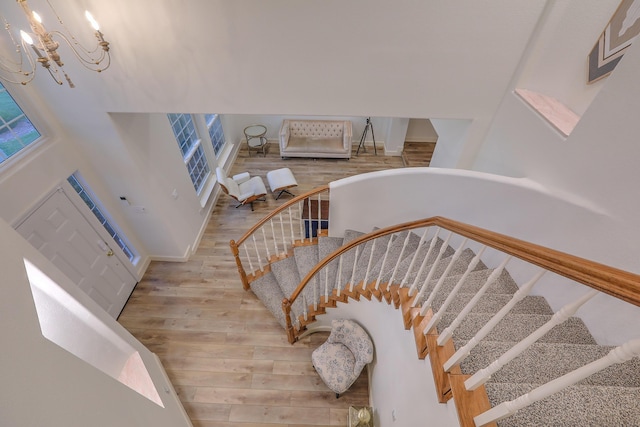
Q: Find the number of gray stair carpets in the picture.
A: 14